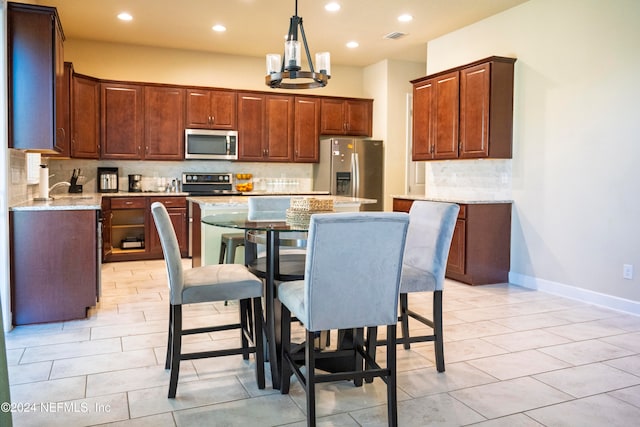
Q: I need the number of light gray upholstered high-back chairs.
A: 4